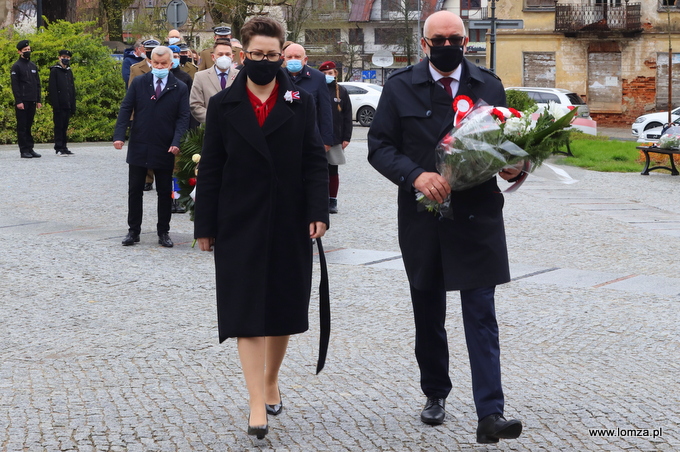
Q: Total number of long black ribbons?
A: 1